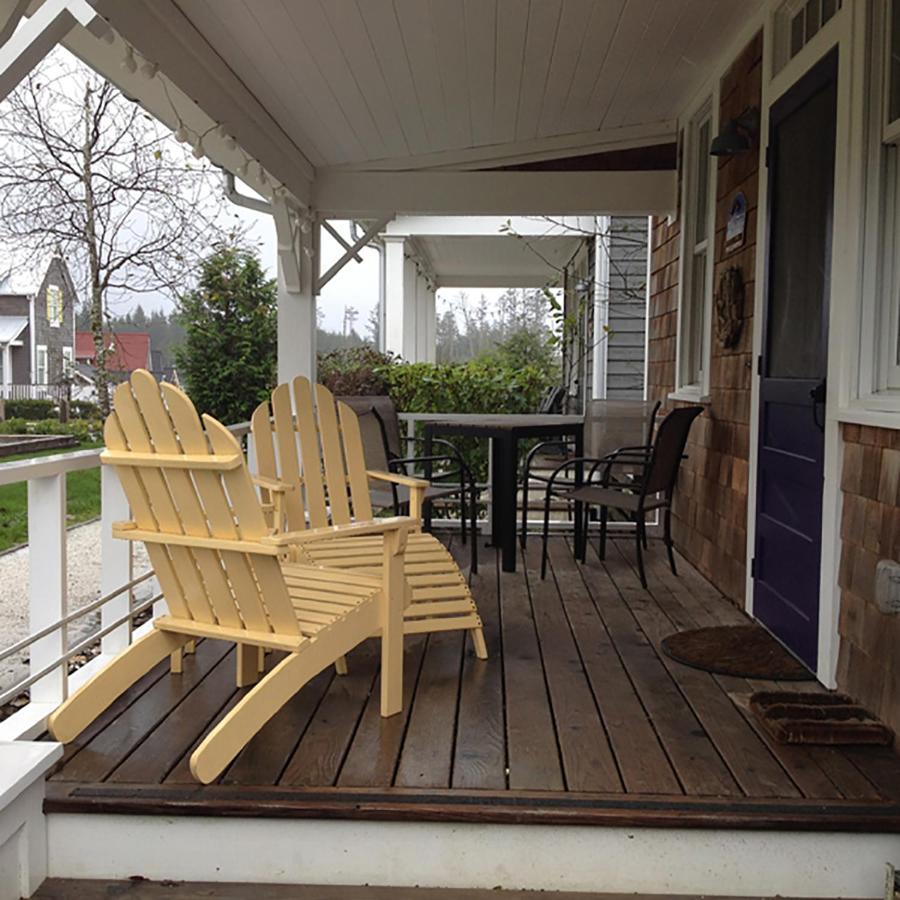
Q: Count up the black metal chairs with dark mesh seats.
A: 4